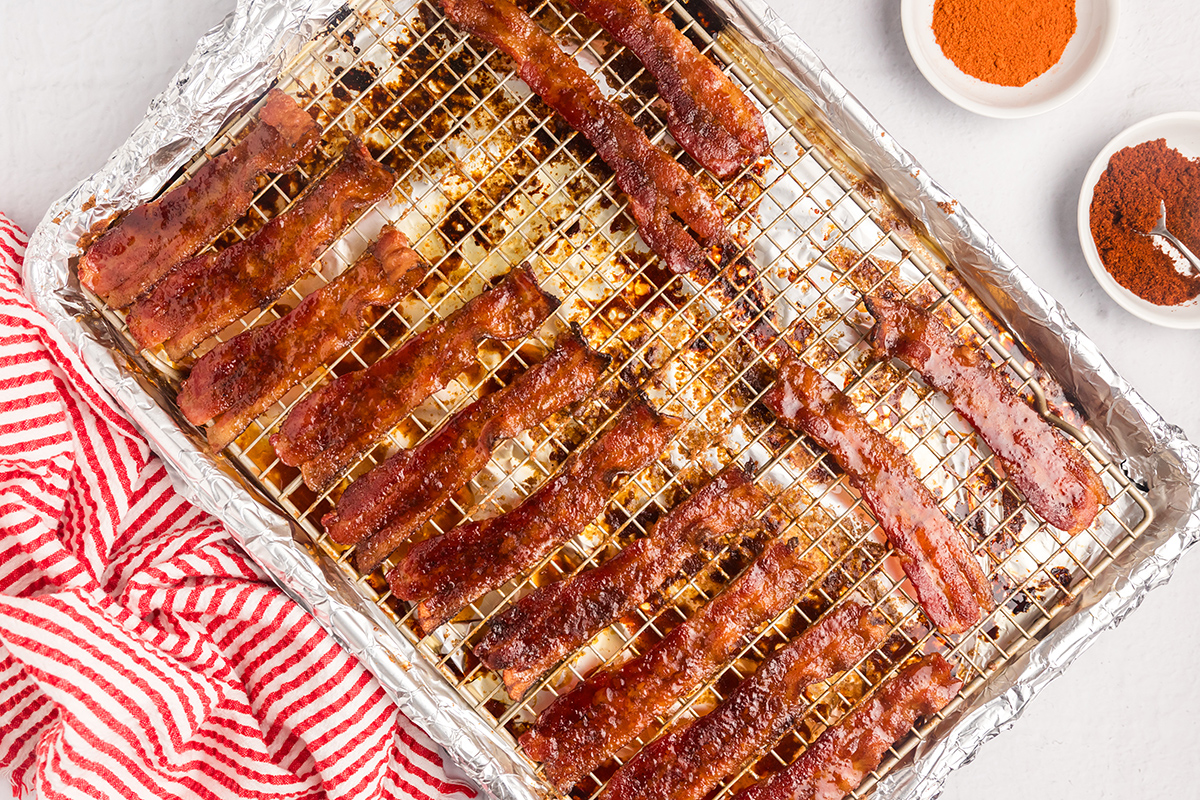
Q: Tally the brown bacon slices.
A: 14